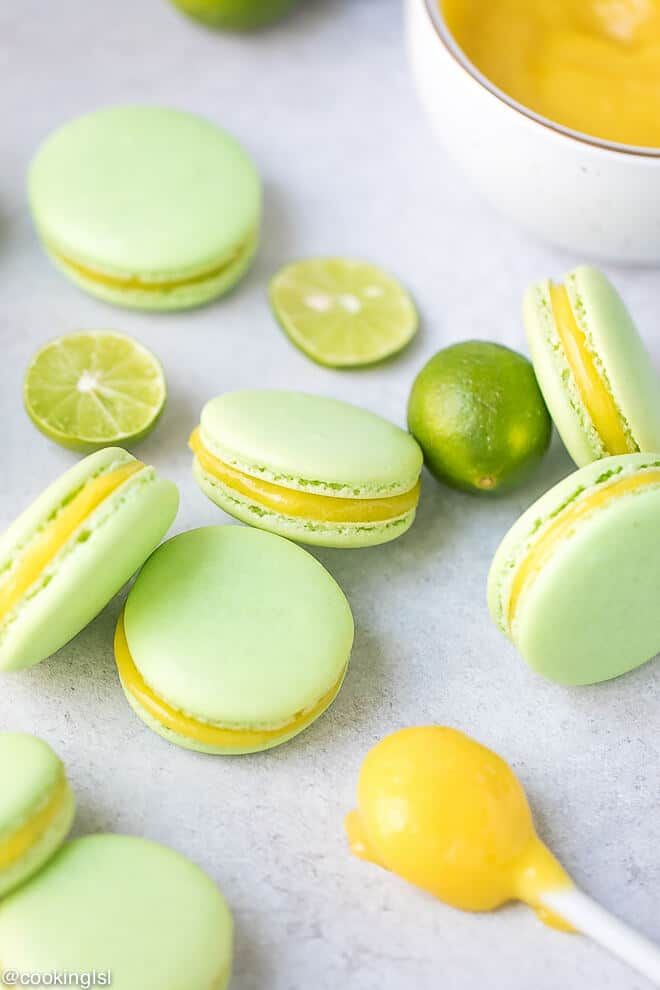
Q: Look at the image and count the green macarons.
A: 8